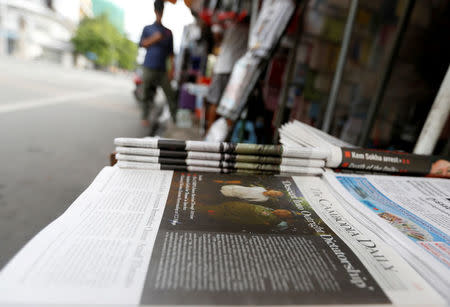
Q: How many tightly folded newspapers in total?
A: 4